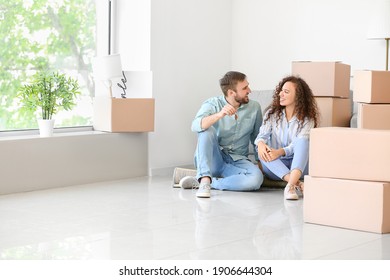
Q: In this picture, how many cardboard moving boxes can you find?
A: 7